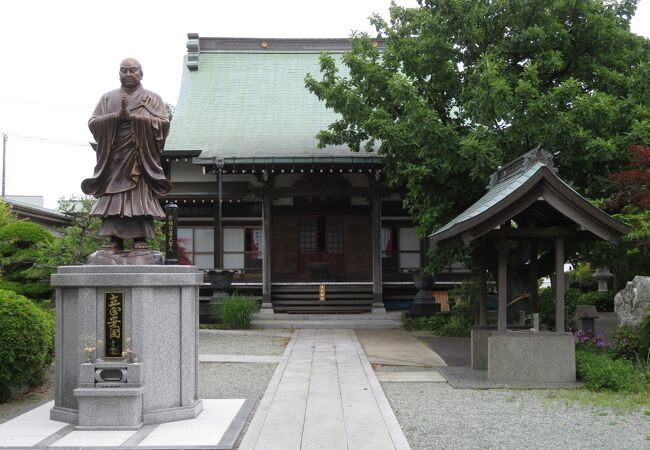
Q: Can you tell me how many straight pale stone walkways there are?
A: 1